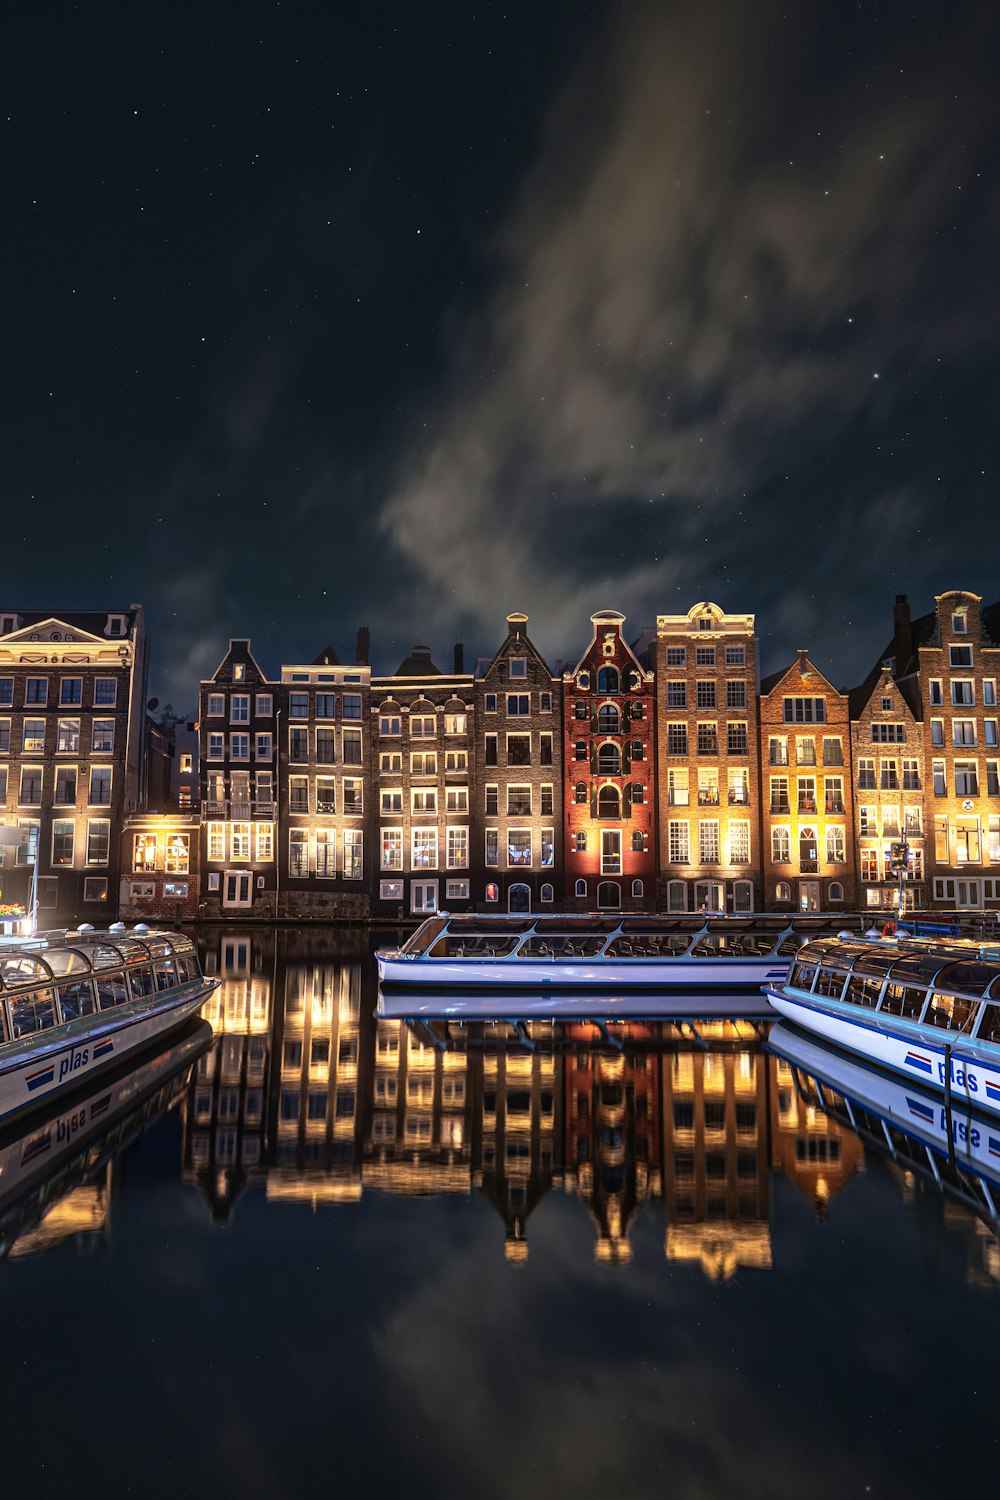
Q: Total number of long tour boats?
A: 3